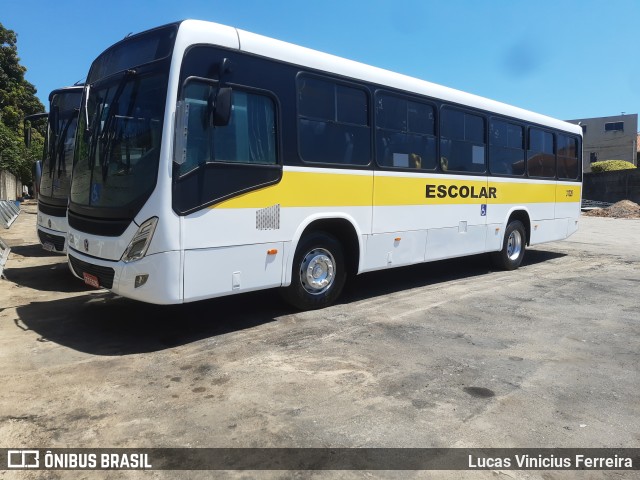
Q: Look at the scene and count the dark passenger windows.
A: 6